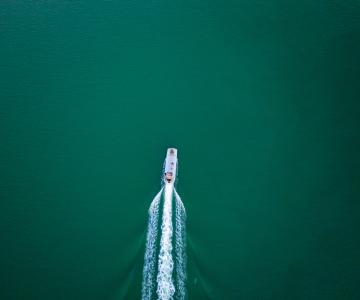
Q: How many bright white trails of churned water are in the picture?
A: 3